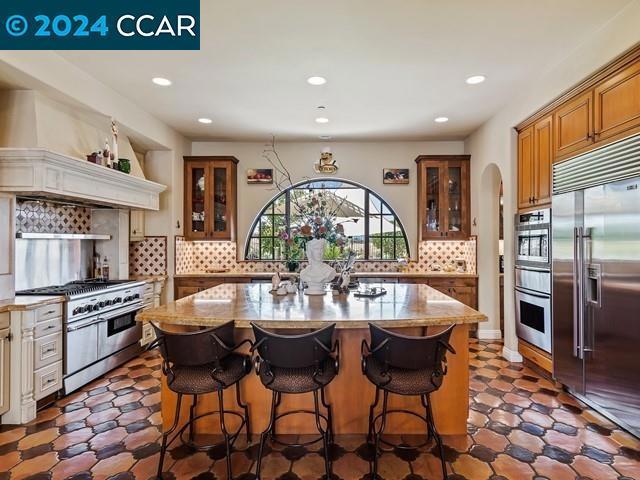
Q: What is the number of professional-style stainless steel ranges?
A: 1